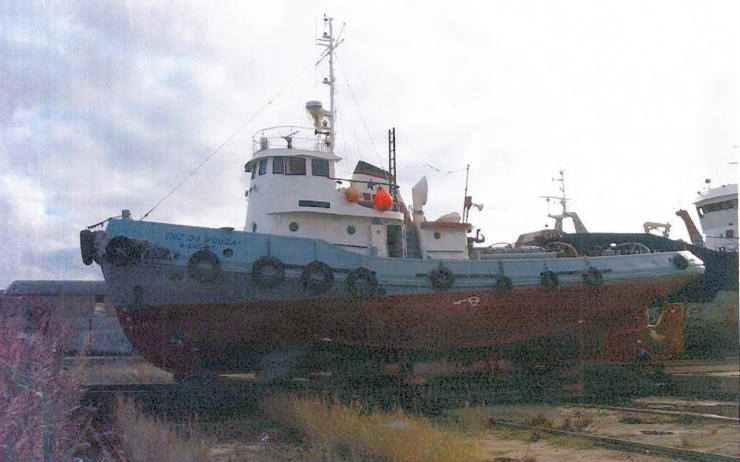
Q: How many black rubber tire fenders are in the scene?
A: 11